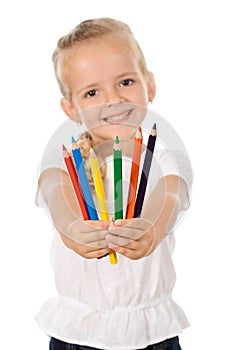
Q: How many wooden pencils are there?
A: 6